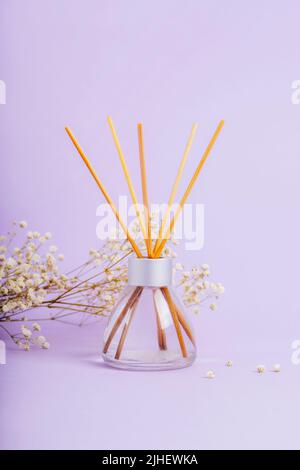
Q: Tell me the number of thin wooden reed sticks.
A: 5